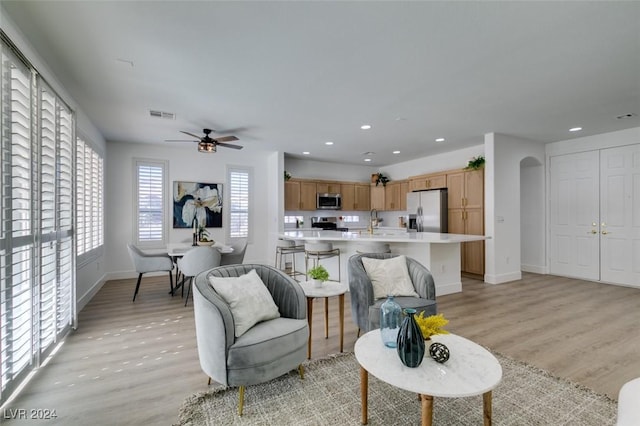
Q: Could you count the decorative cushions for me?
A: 2